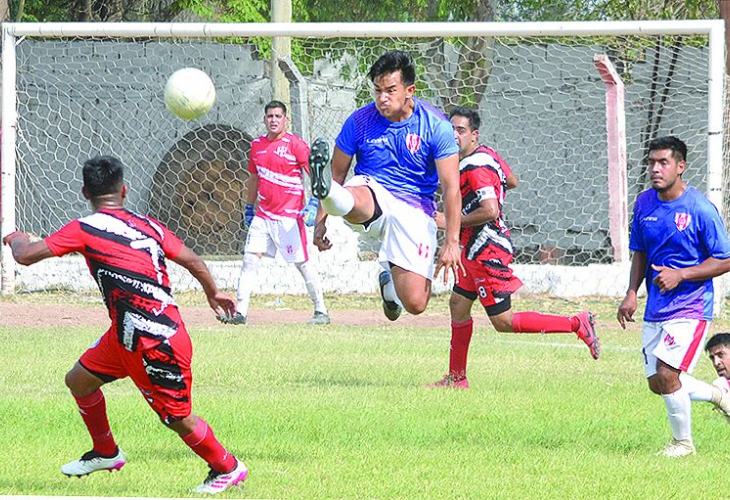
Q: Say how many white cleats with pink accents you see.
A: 2